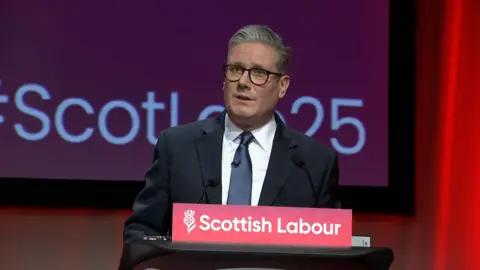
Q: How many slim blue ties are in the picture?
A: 1